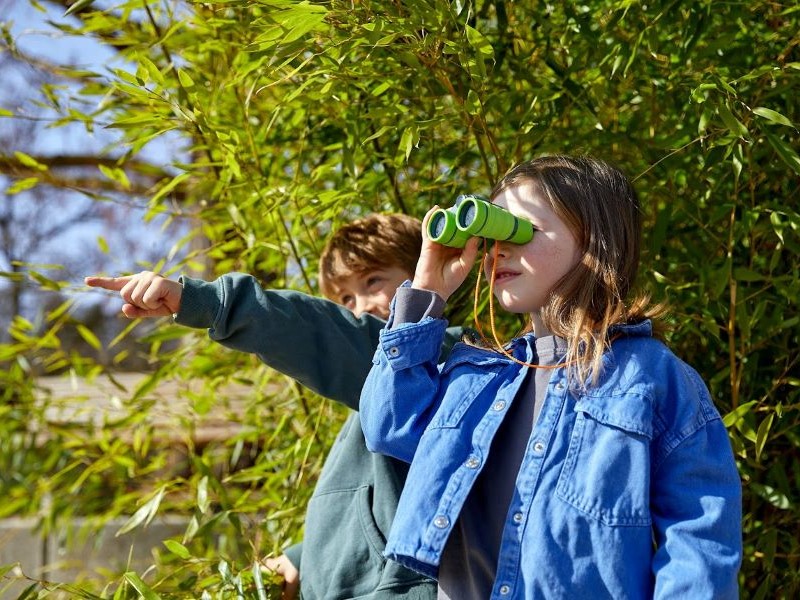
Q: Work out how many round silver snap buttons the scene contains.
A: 8